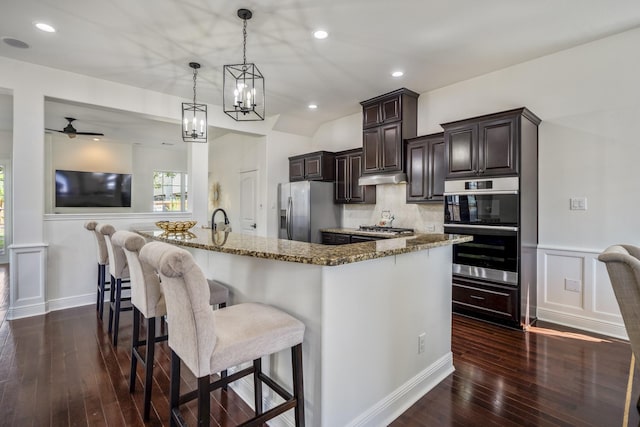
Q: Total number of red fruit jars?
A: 0